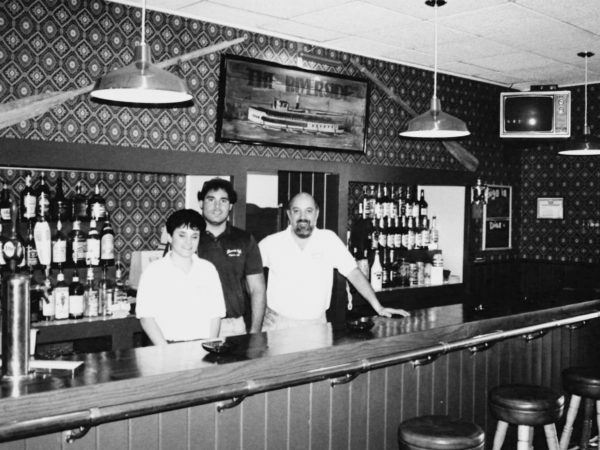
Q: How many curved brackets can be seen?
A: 7